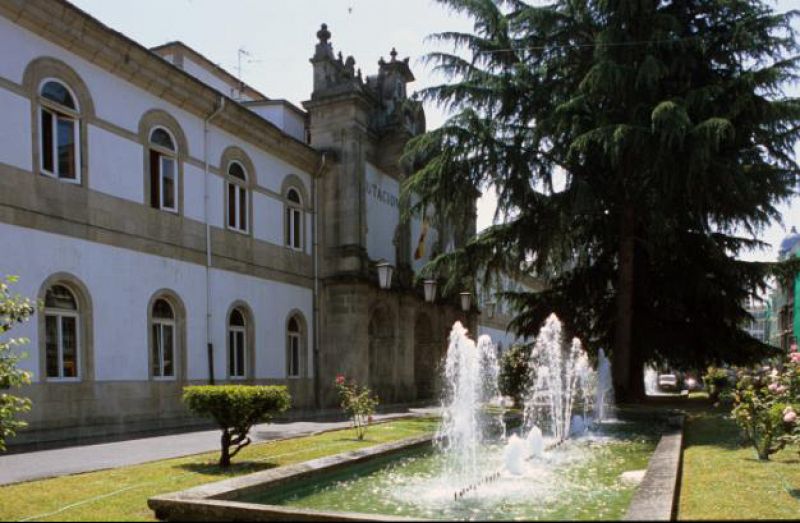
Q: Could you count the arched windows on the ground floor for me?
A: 4